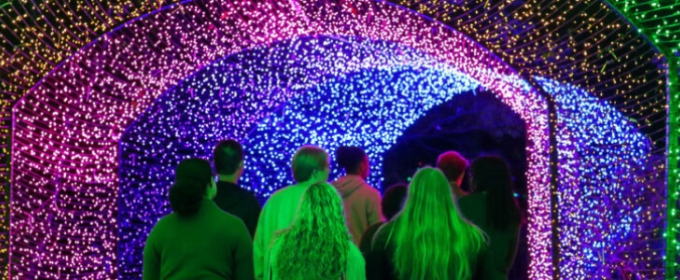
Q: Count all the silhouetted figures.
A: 9